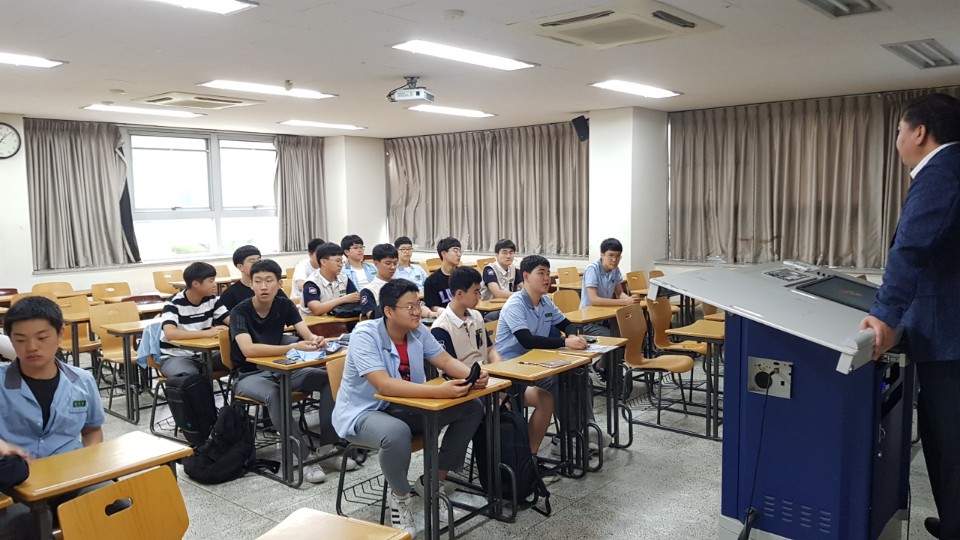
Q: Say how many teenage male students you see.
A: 15